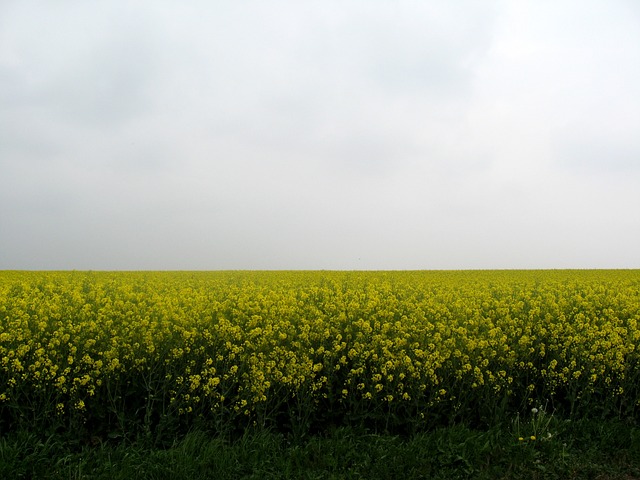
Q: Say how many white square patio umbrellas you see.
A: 0